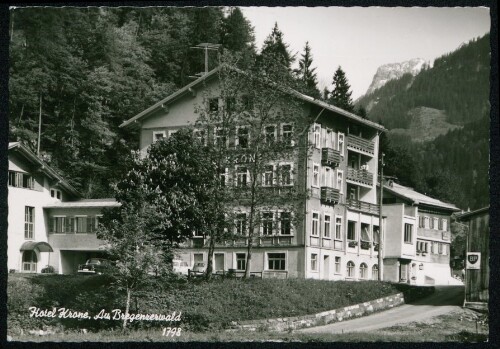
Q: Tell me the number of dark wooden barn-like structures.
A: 1